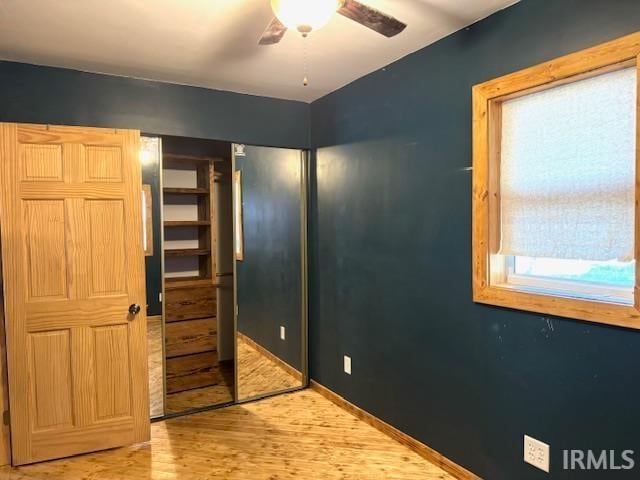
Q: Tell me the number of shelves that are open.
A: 4